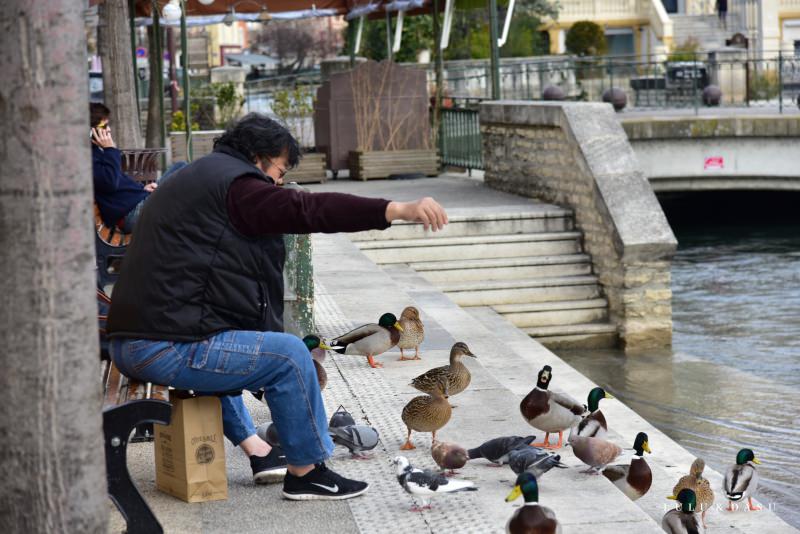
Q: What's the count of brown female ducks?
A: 4